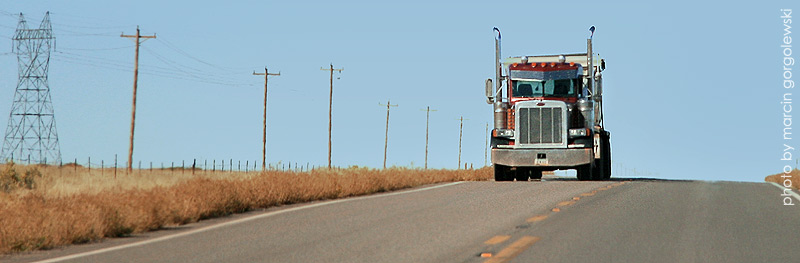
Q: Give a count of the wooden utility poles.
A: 7